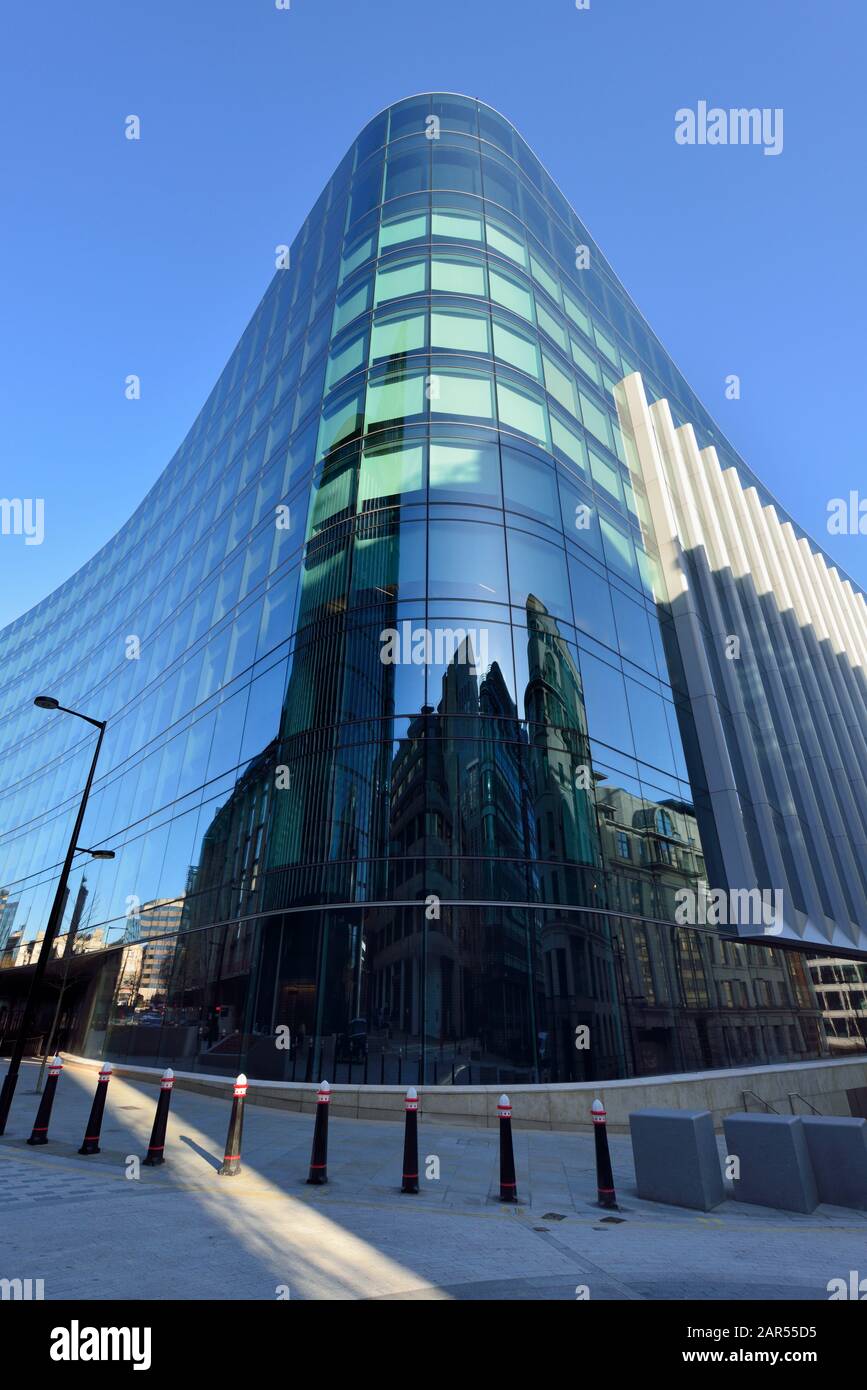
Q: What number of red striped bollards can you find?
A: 8